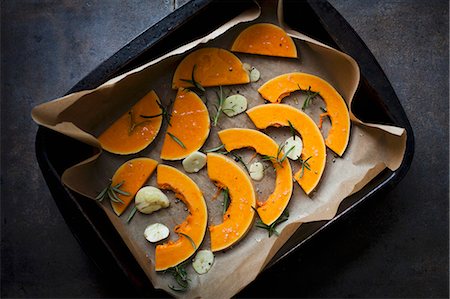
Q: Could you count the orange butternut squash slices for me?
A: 10